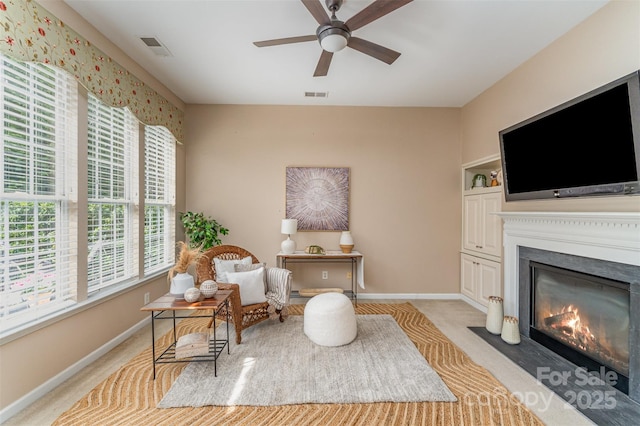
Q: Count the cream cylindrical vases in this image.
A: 2